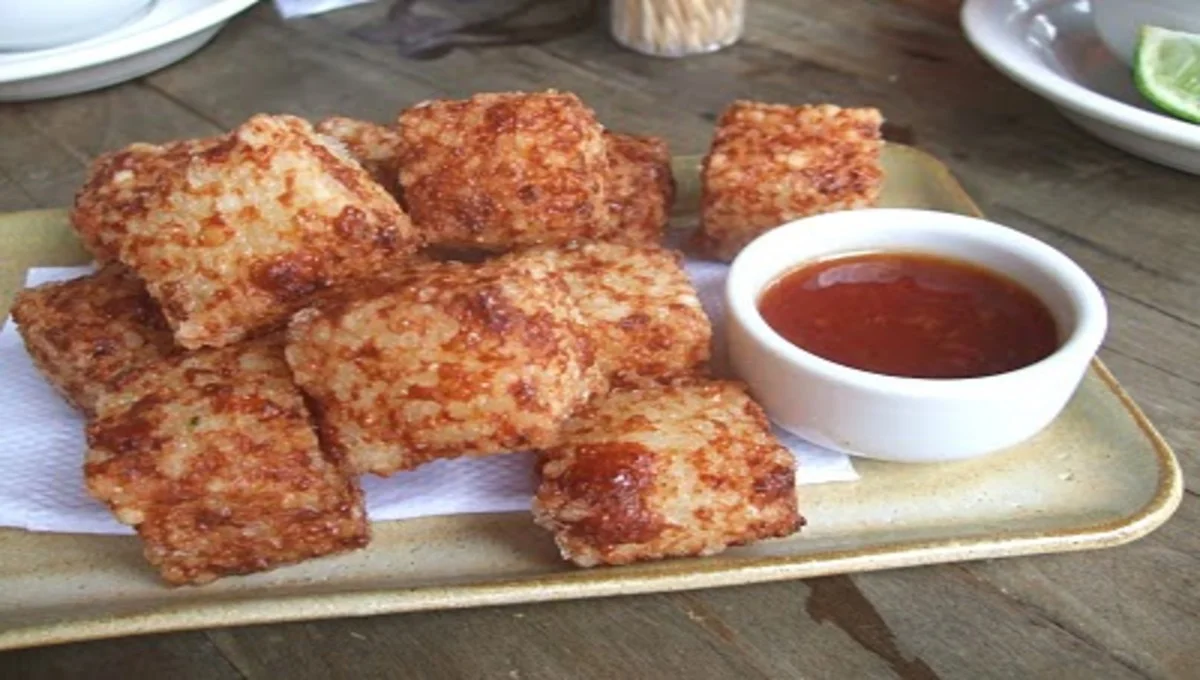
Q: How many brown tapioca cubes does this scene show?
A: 10